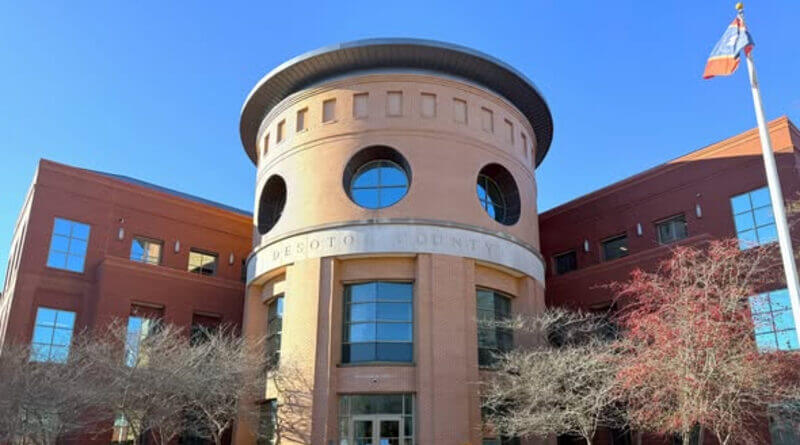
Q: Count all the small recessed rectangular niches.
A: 11